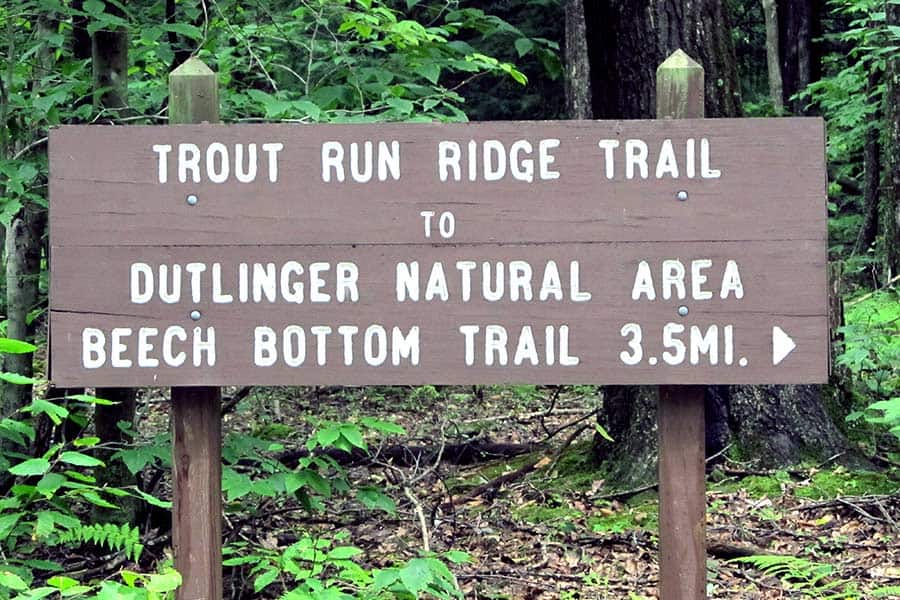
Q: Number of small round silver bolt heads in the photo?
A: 4